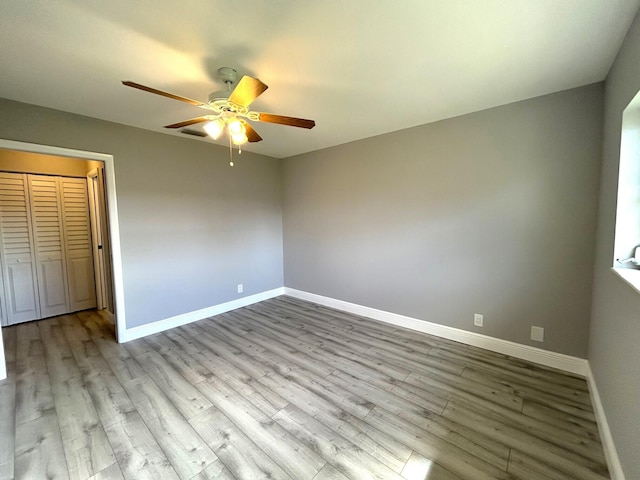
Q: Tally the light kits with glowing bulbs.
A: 1